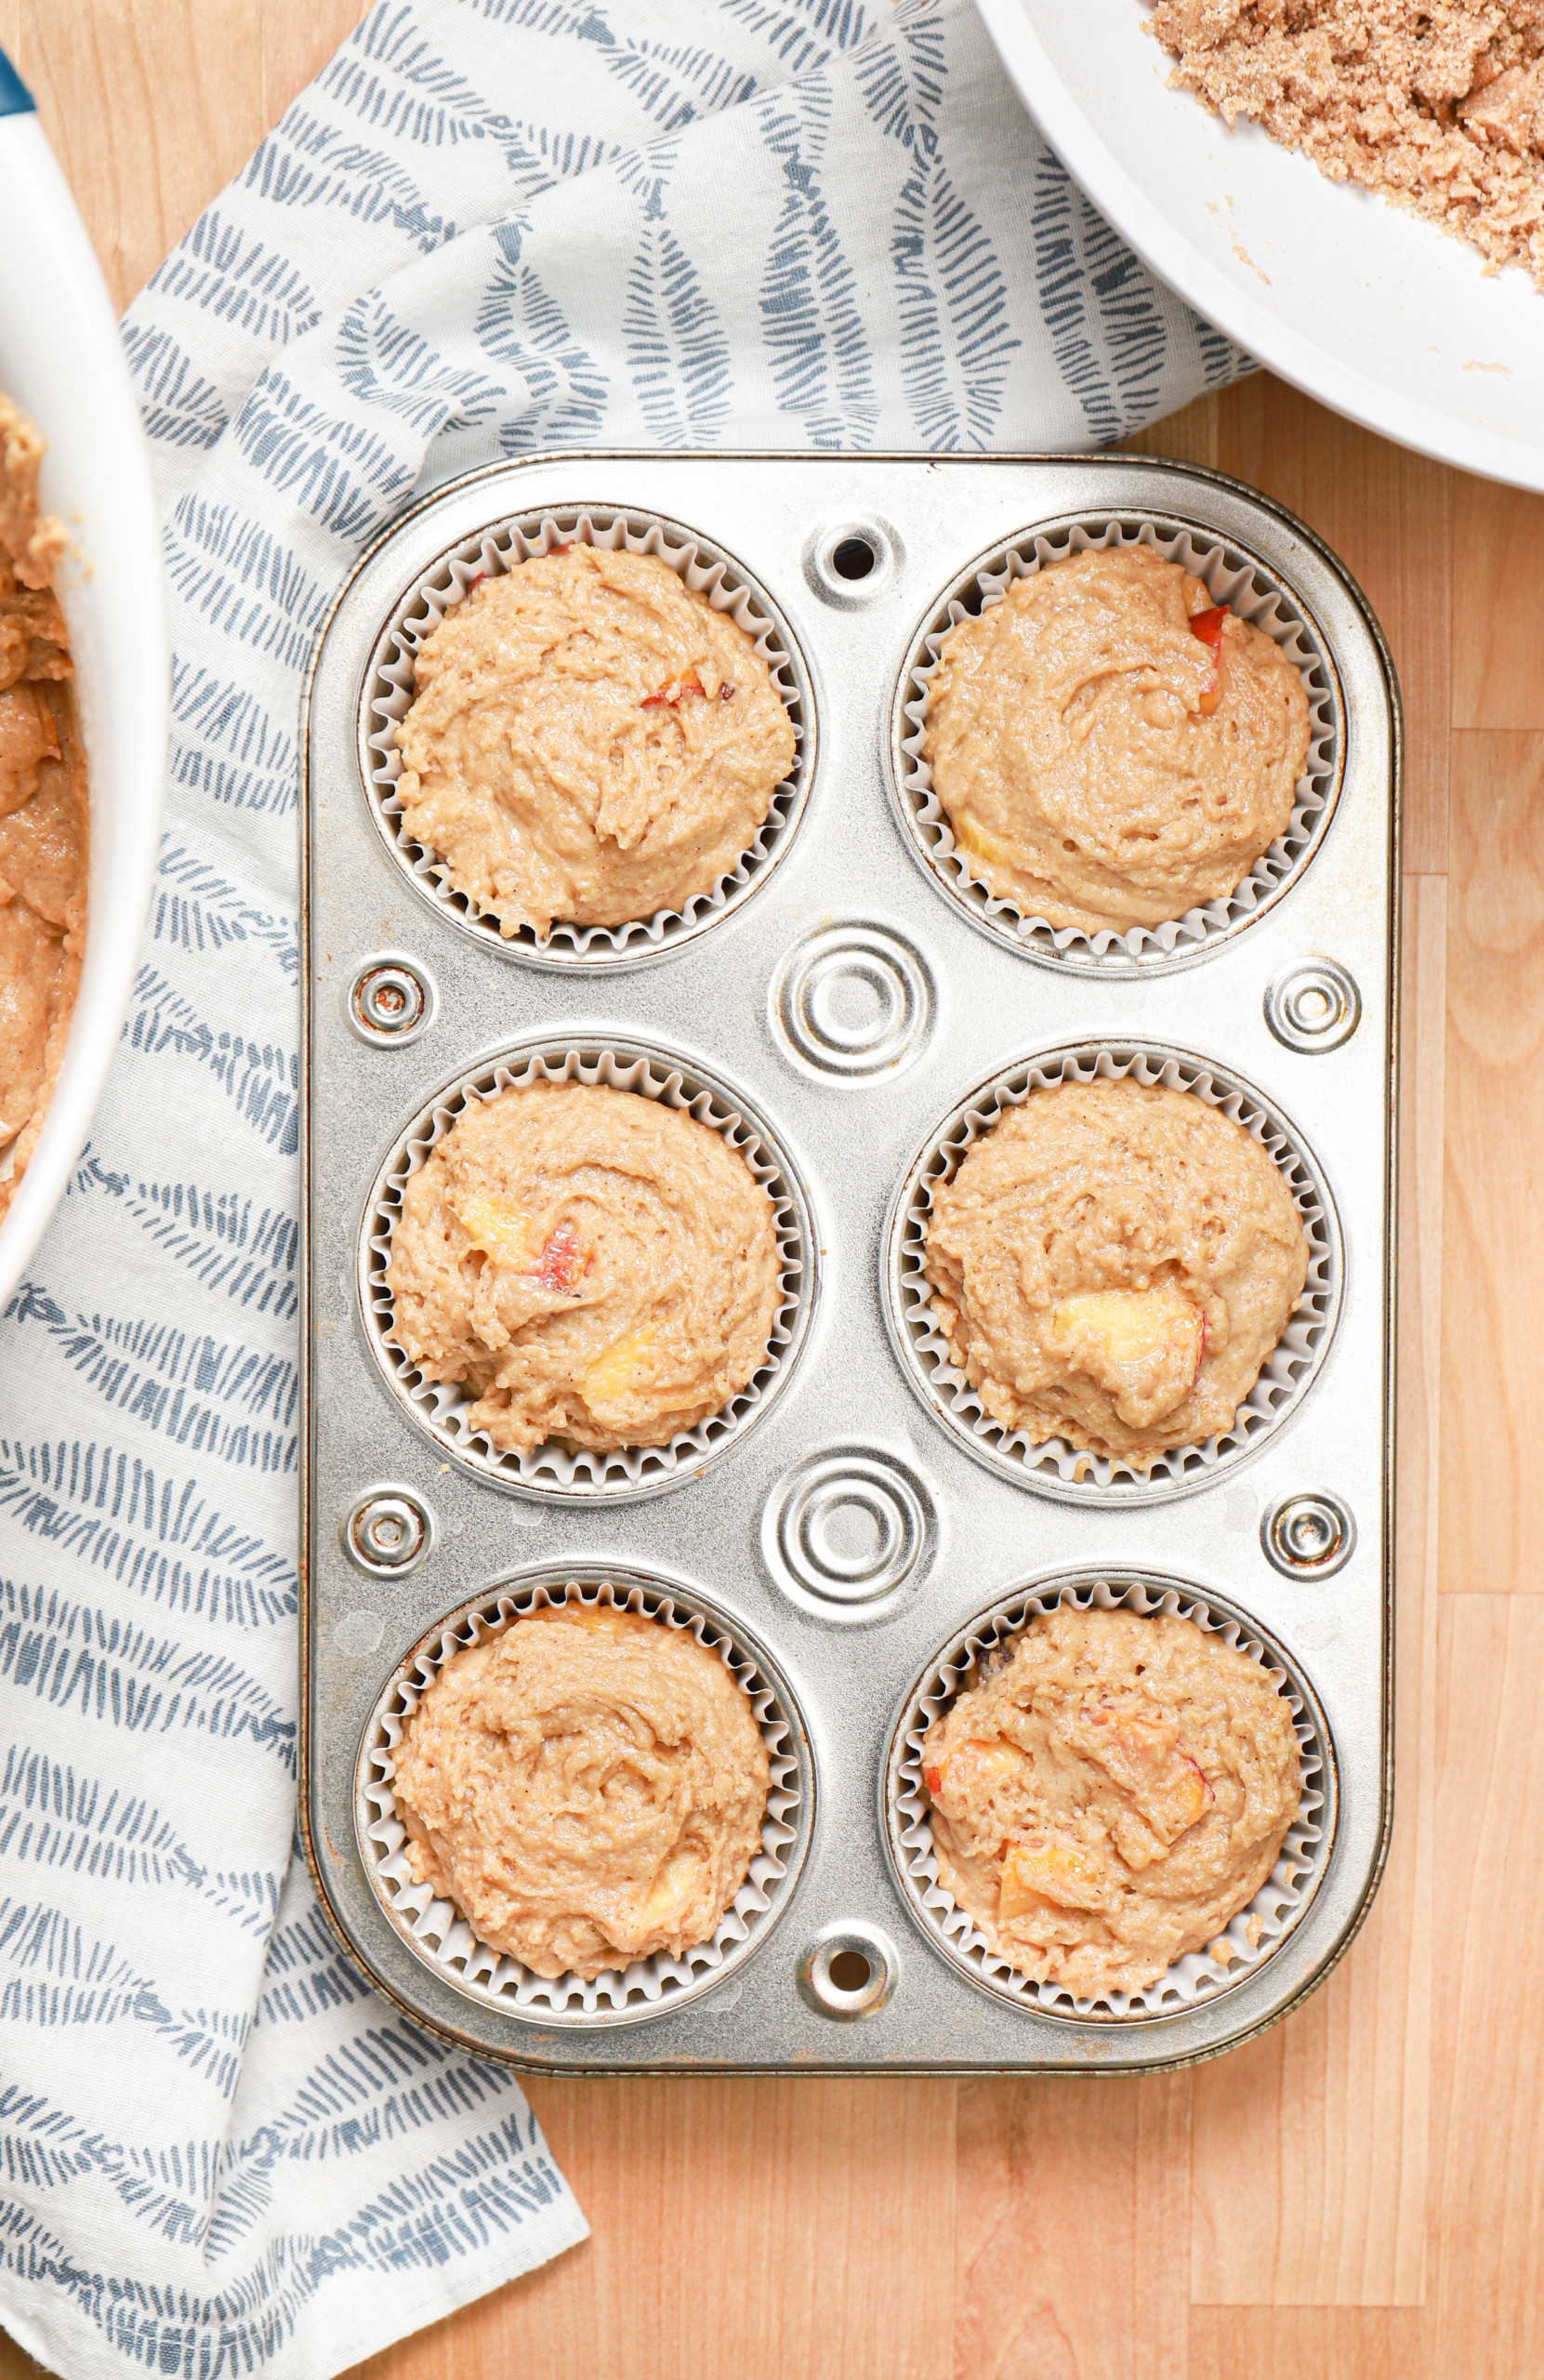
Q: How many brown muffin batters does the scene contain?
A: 6